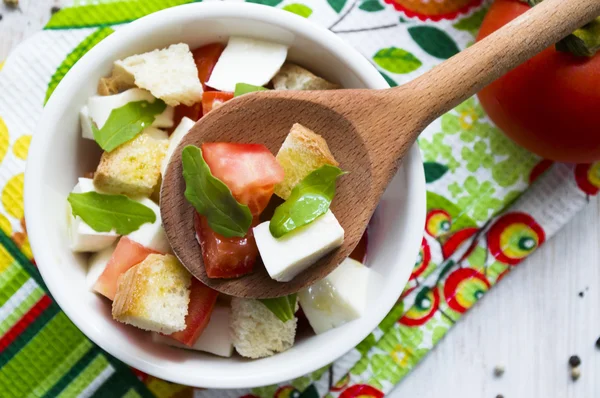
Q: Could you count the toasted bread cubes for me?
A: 6